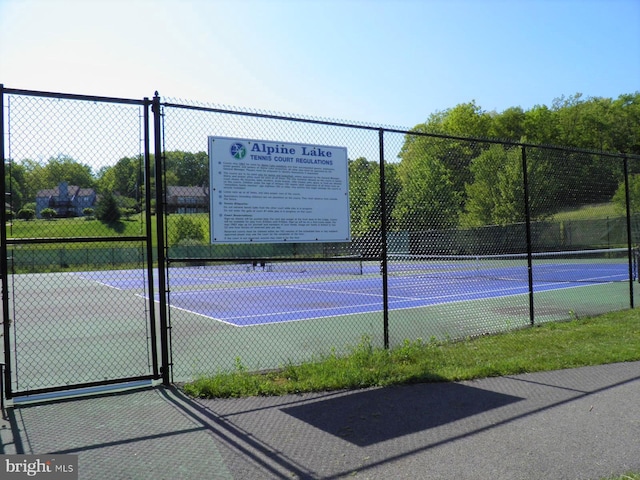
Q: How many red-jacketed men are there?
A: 0